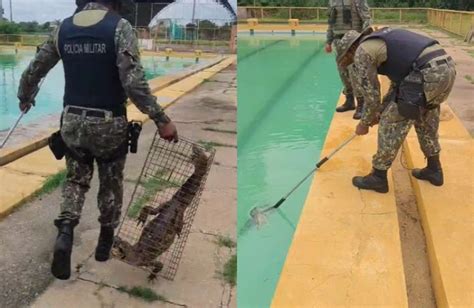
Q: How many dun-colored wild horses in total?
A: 0